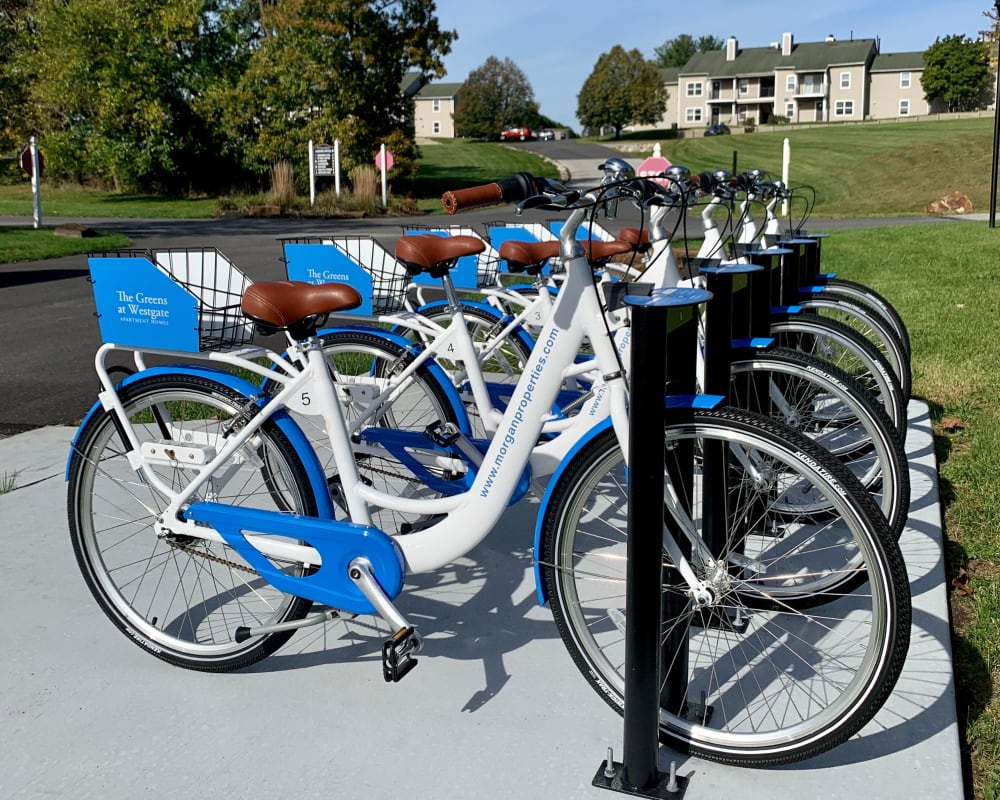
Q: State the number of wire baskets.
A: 5